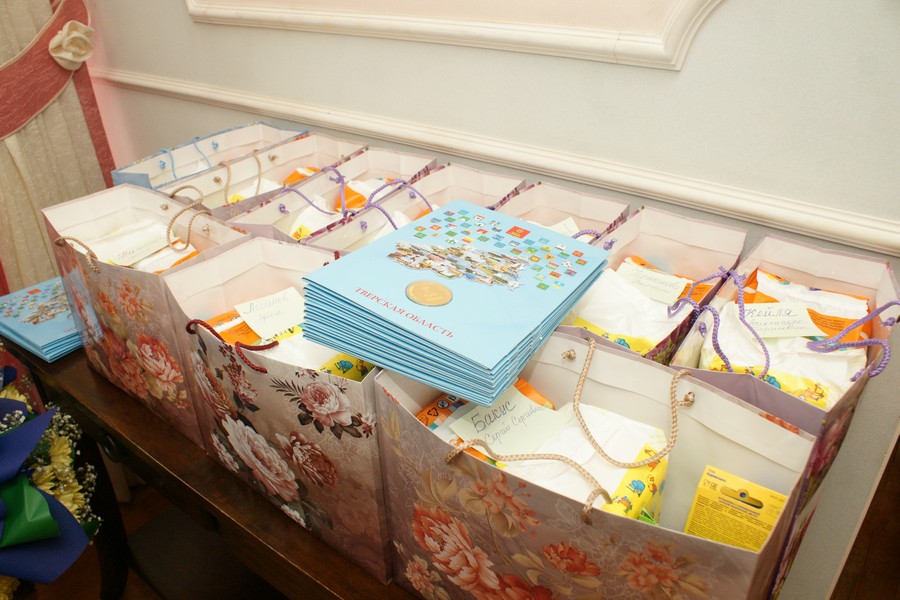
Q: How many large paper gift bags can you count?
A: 10